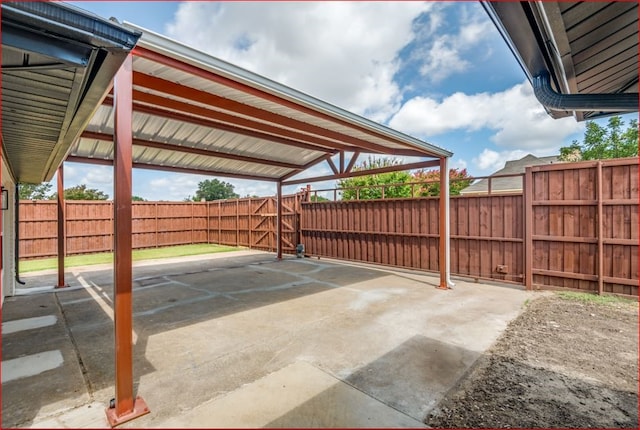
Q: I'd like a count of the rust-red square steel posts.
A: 4